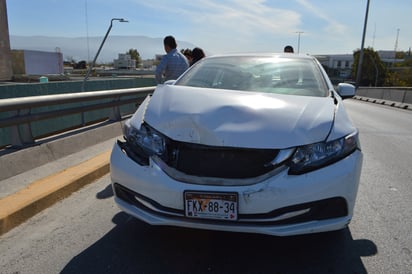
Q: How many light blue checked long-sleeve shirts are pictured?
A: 1